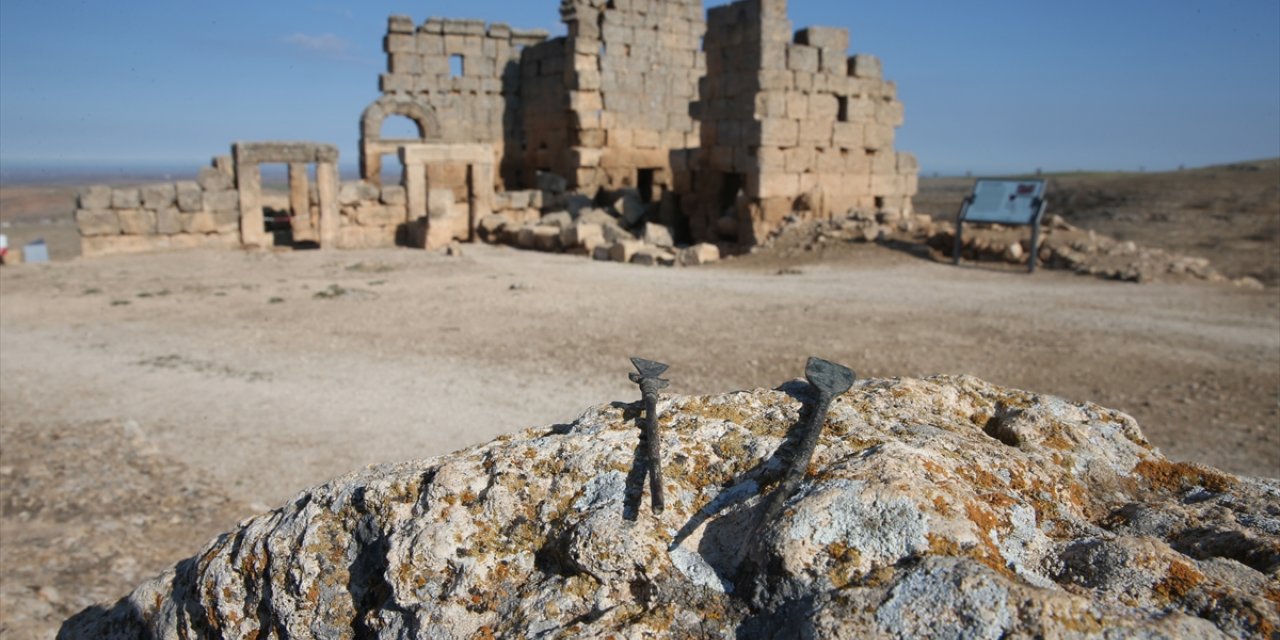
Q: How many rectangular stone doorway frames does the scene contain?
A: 2